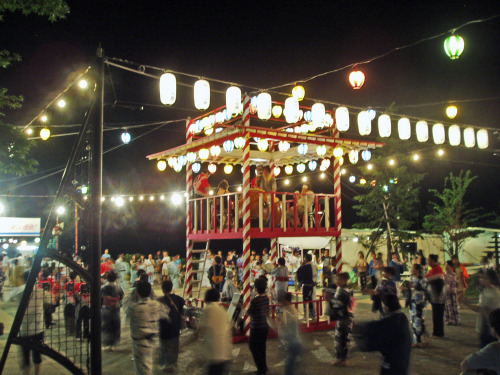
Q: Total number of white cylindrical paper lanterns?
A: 15